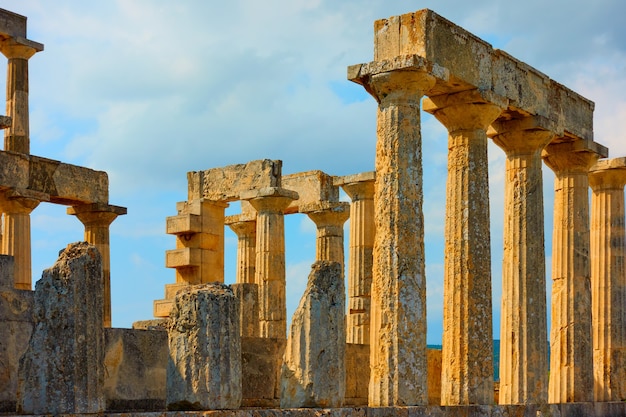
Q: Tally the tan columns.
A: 12